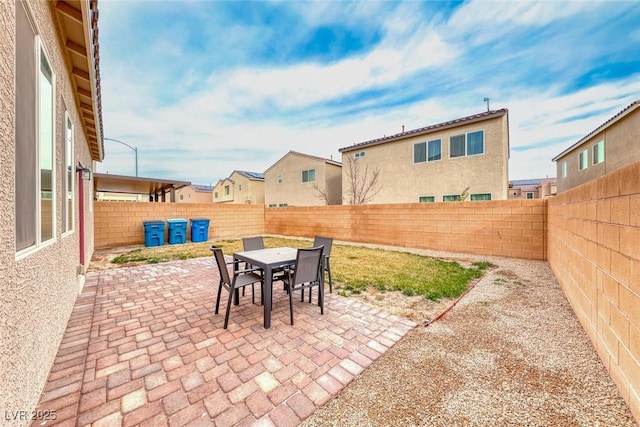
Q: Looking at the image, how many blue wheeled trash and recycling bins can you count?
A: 3